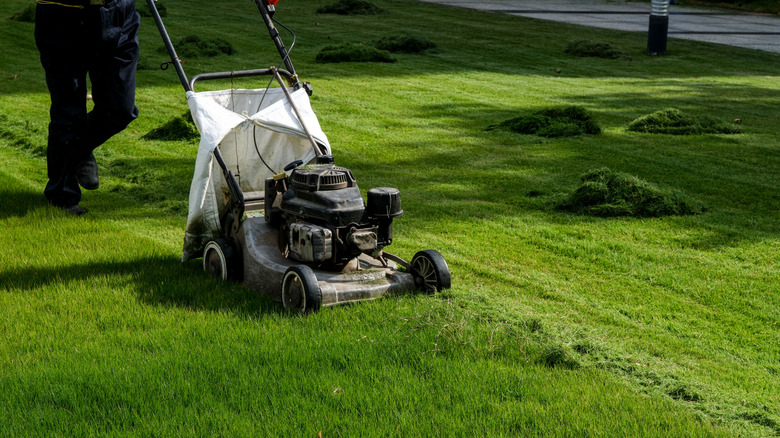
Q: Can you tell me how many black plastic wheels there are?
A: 3